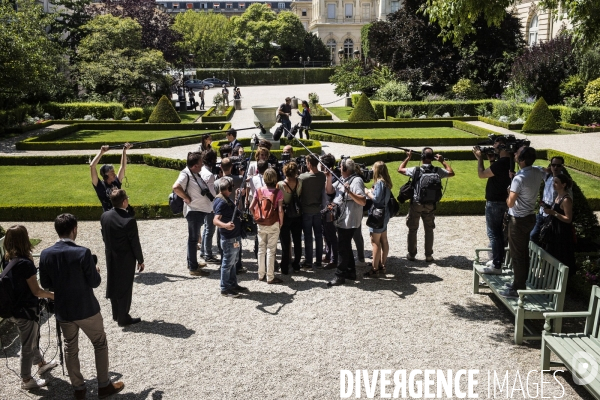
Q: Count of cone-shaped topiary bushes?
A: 3